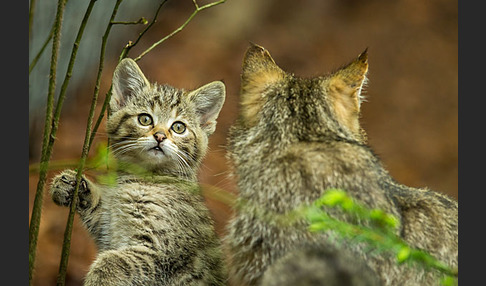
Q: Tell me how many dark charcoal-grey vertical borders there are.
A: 2